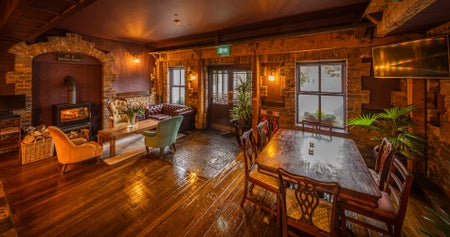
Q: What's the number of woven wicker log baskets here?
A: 1